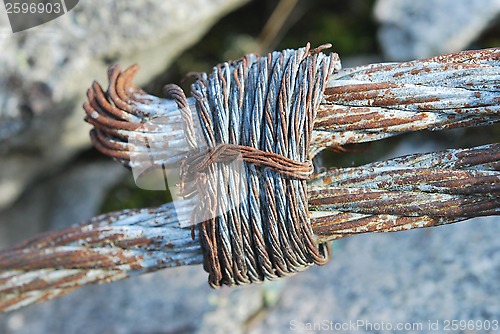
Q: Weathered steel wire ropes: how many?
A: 2